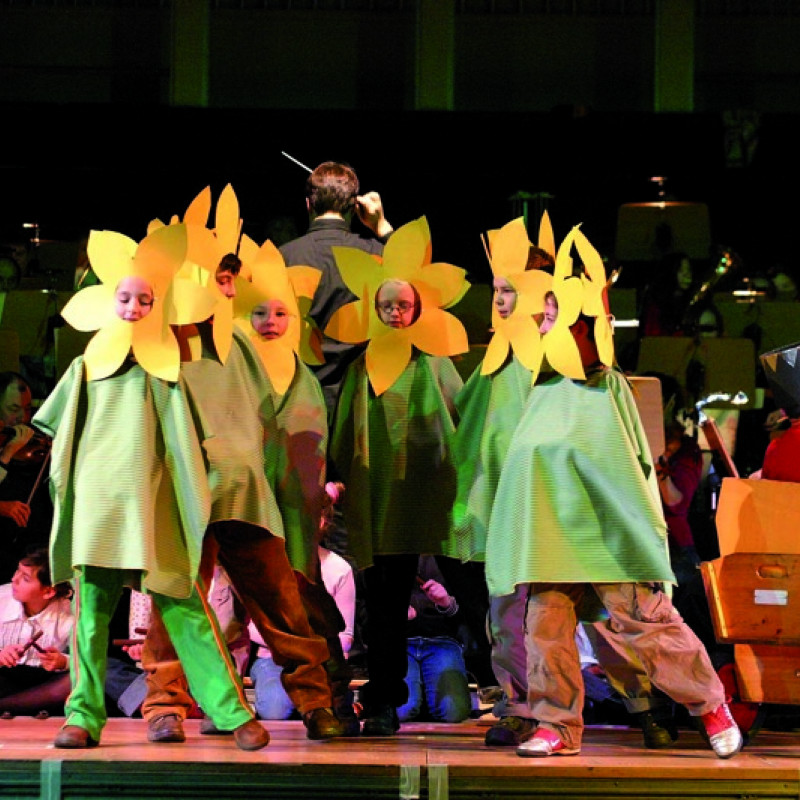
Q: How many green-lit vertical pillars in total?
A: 3